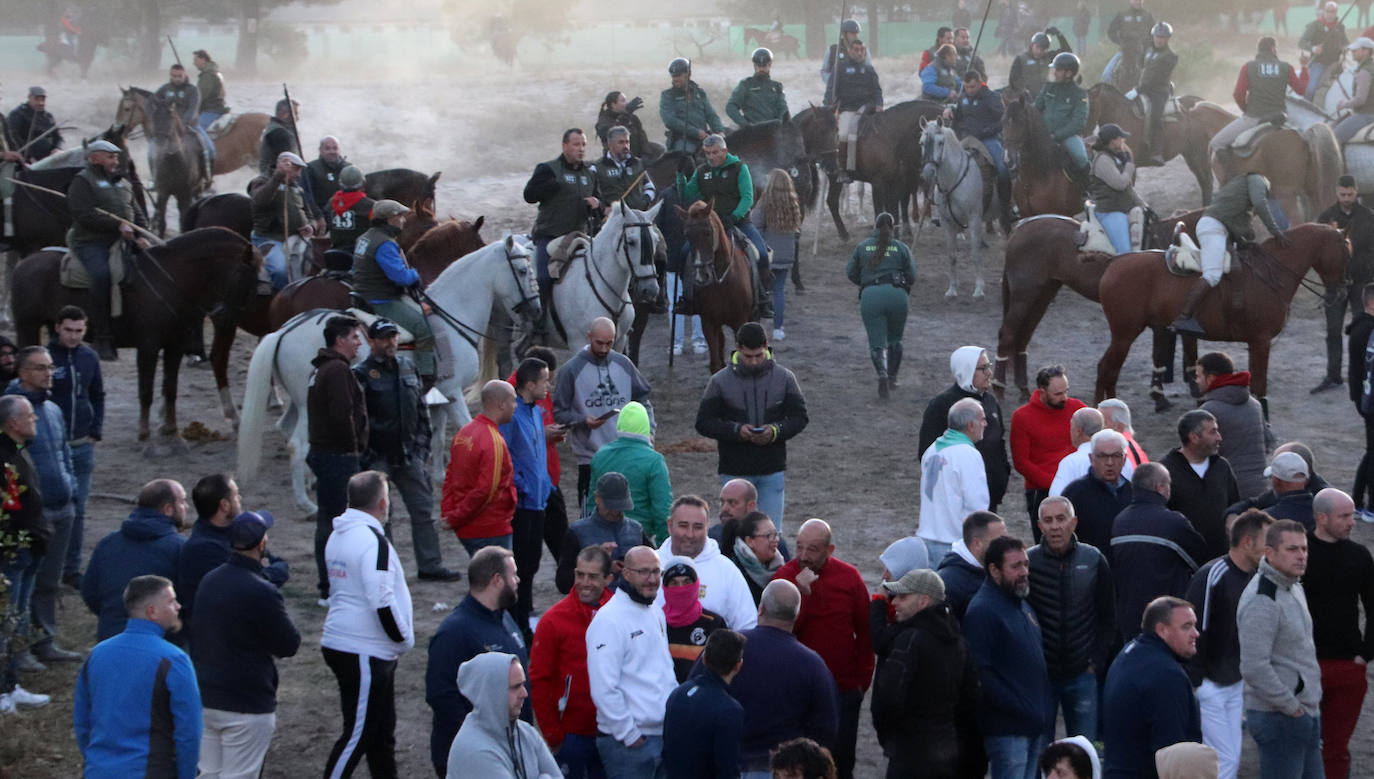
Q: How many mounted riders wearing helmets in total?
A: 7